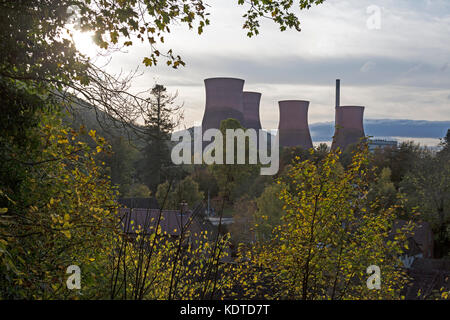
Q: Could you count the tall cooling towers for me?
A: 4